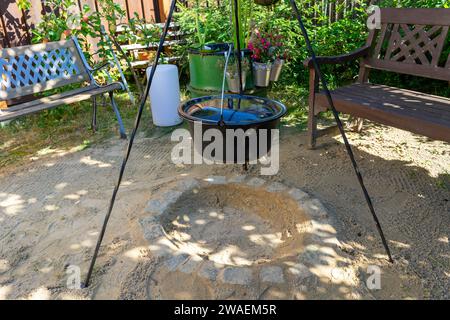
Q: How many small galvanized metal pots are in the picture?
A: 3